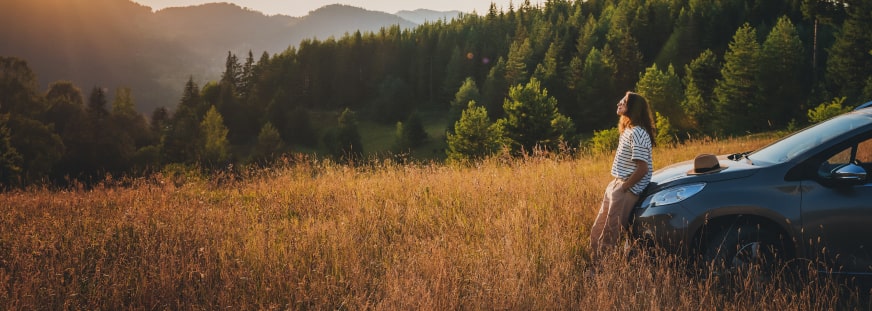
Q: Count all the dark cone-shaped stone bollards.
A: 0